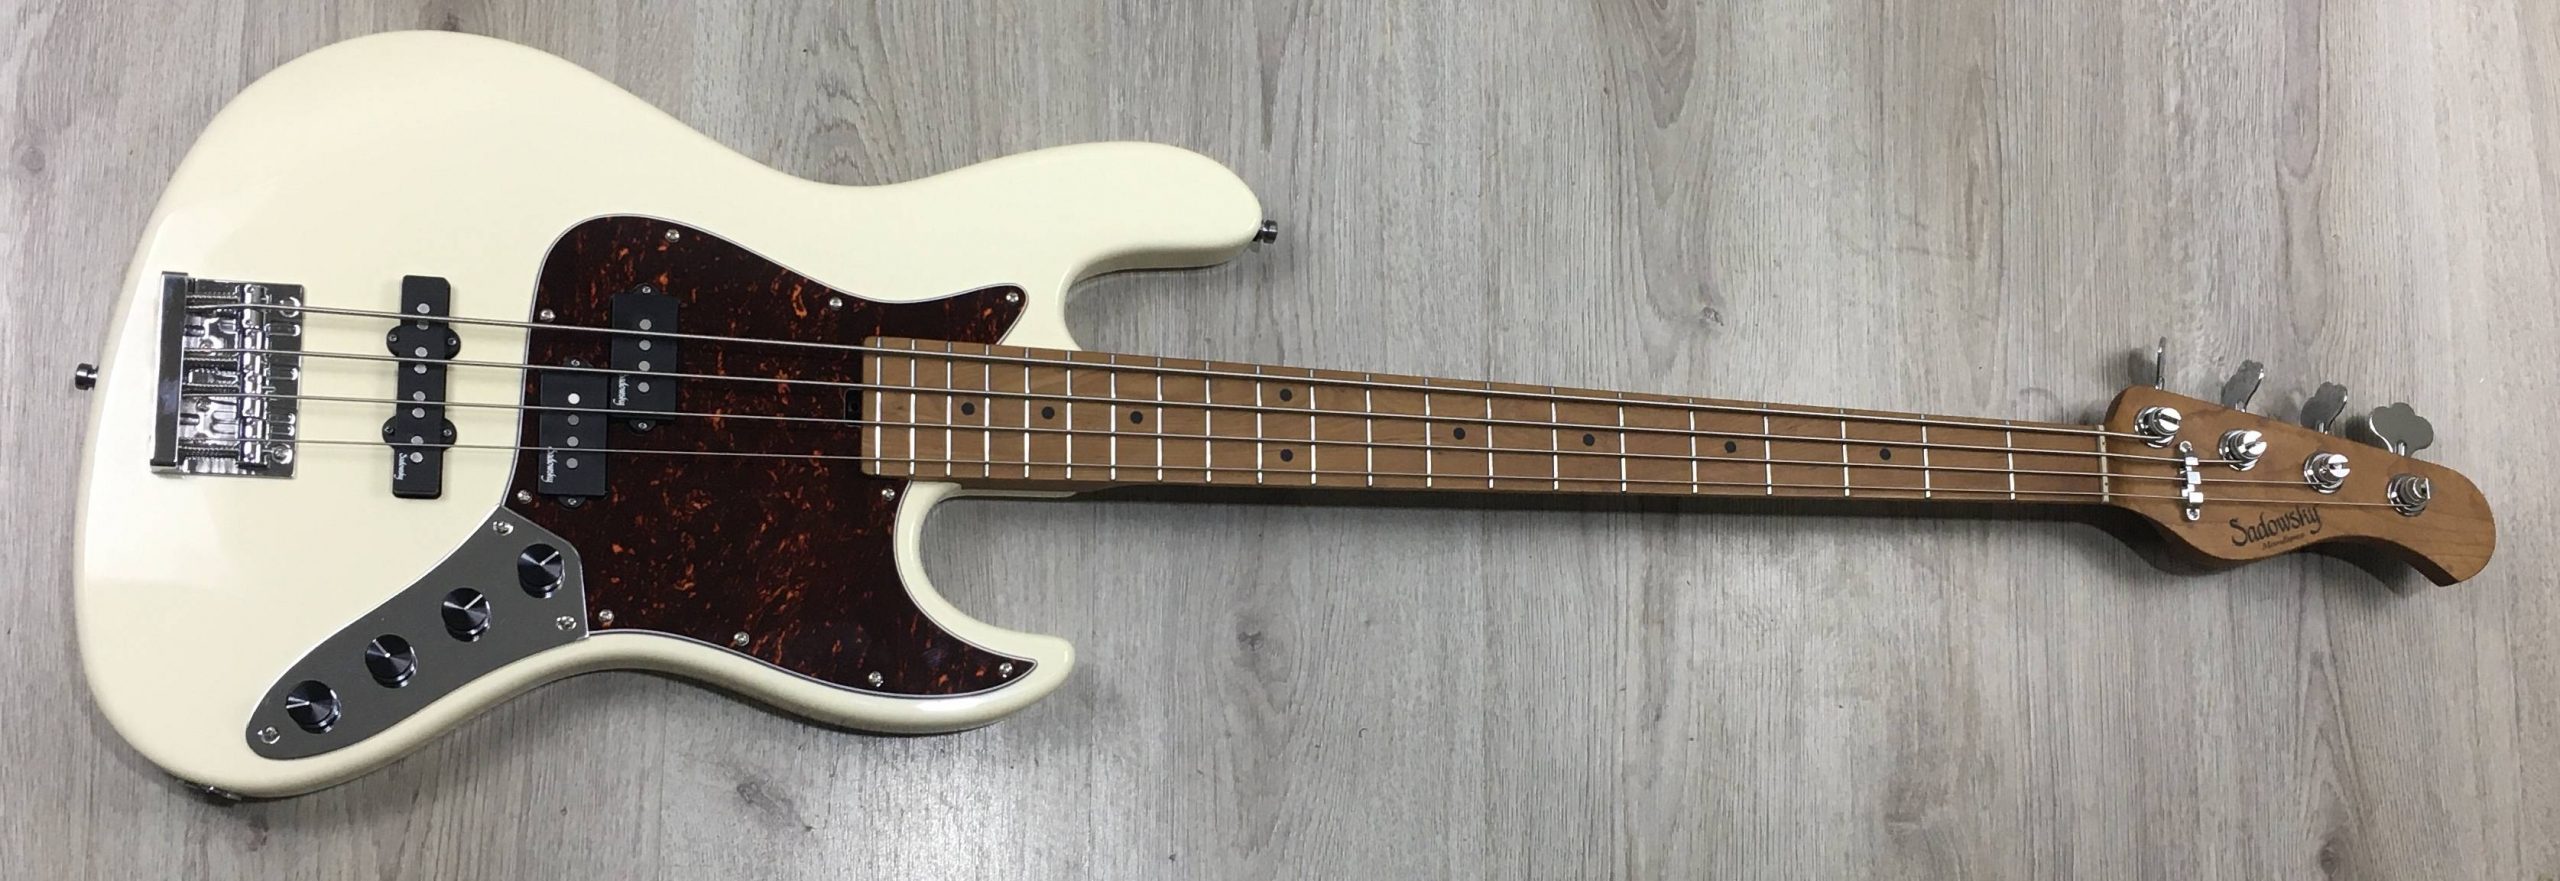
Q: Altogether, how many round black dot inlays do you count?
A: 9